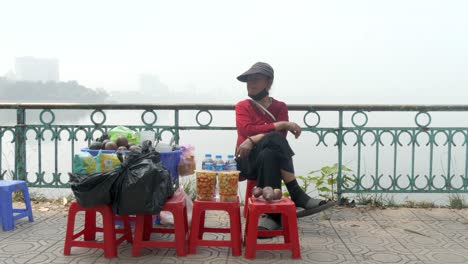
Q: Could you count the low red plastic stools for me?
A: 4